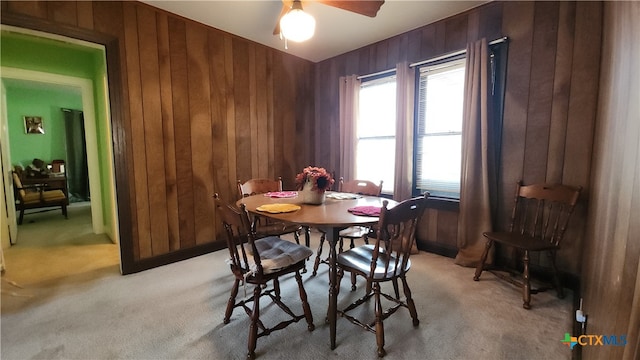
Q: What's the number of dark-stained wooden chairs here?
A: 5